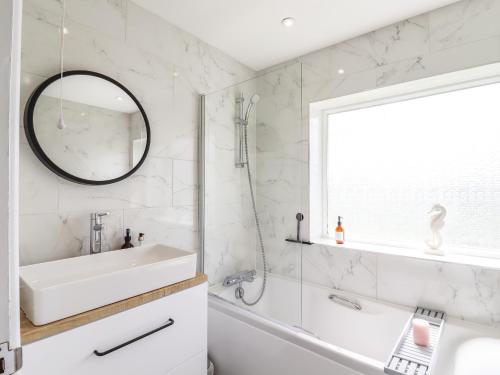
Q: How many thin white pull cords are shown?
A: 1